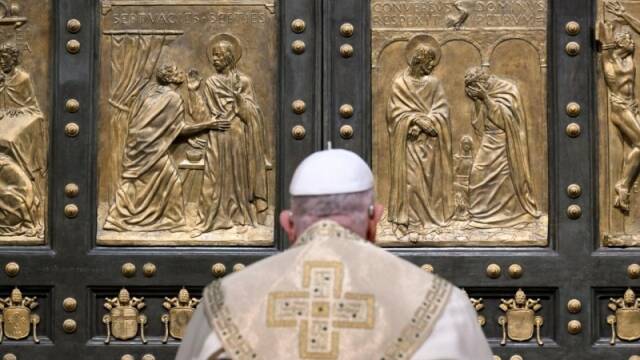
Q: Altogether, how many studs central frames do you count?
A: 8